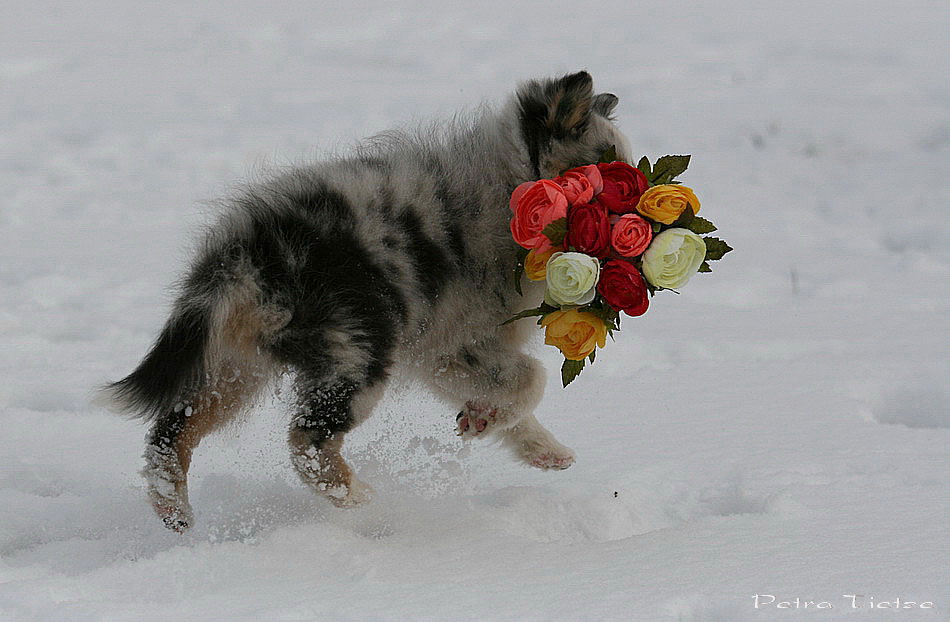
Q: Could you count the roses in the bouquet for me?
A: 11